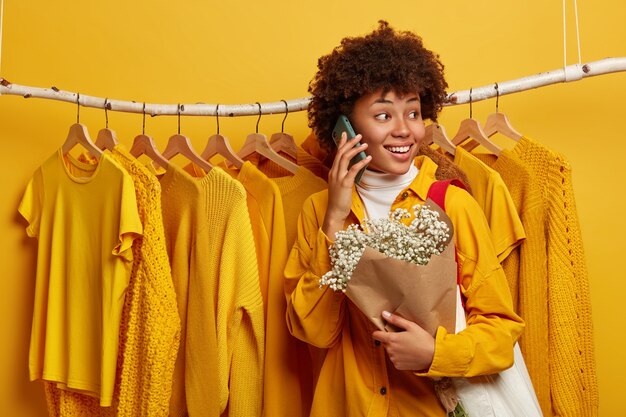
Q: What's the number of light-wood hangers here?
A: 10